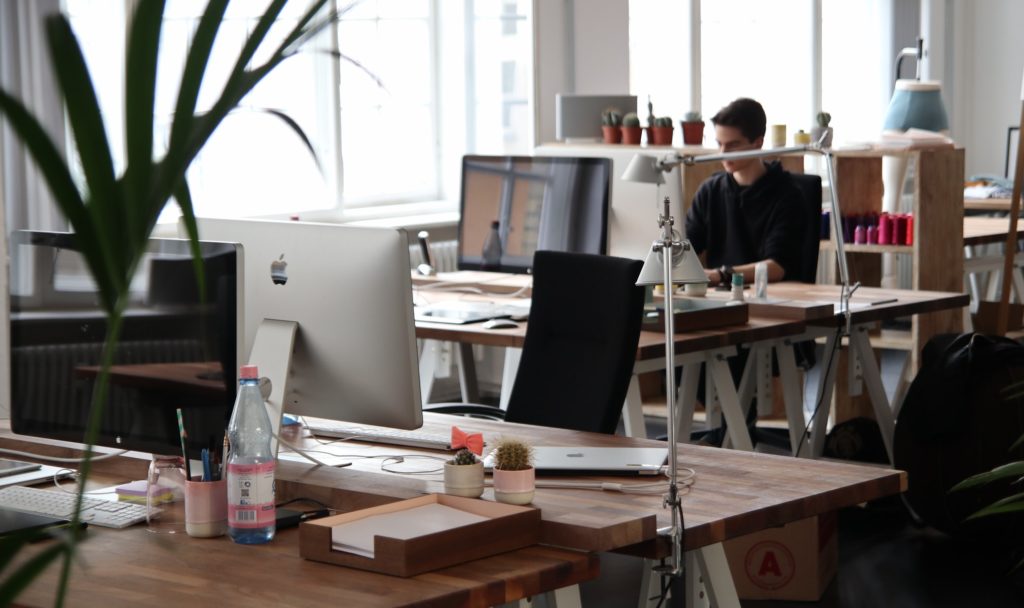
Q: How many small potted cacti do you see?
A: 8